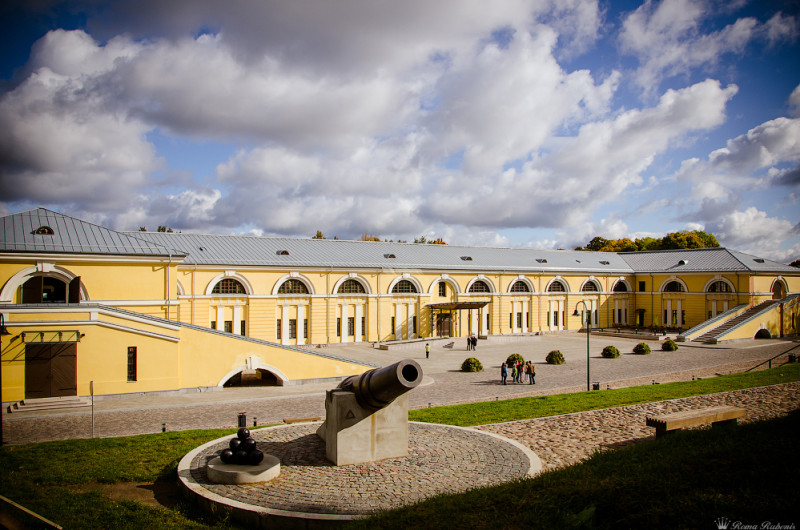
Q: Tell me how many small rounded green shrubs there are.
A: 6